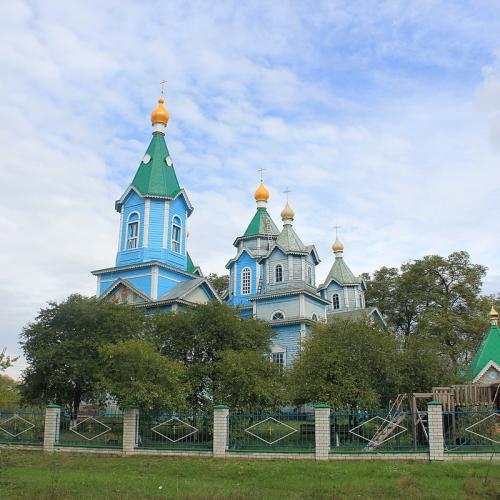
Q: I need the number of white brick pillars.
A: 5